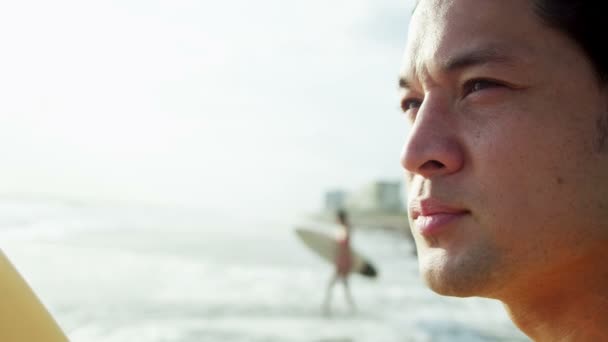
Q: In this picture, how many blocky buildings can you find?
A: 2